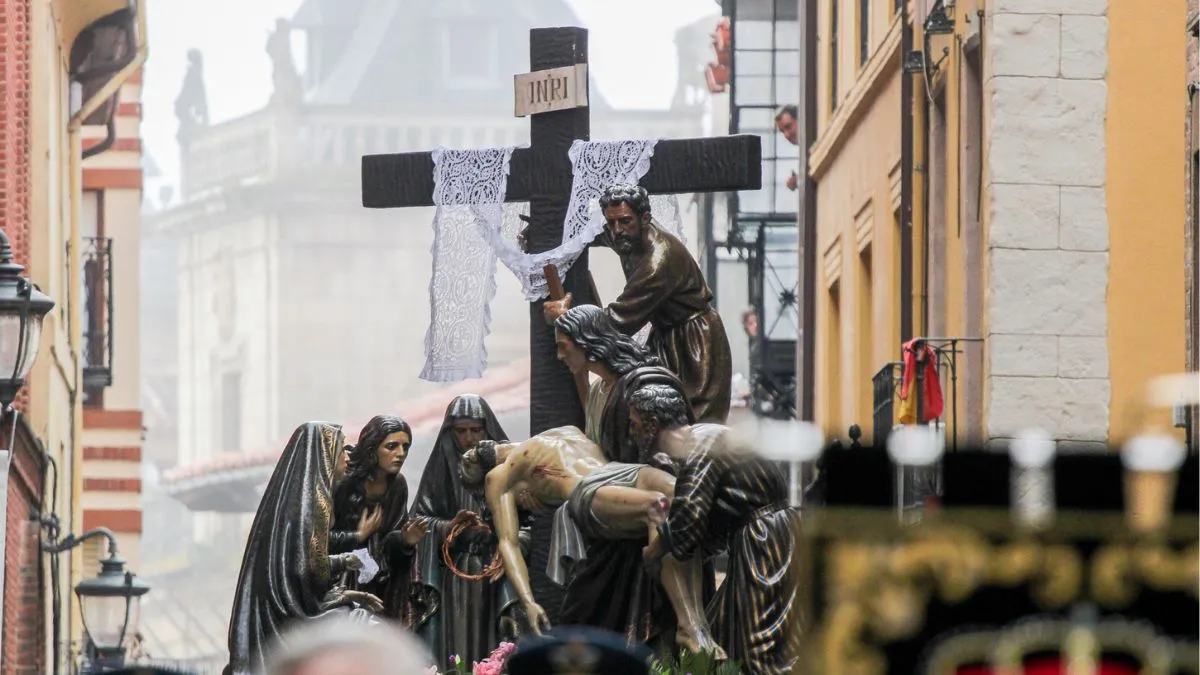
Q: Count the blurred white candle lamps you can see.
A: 4